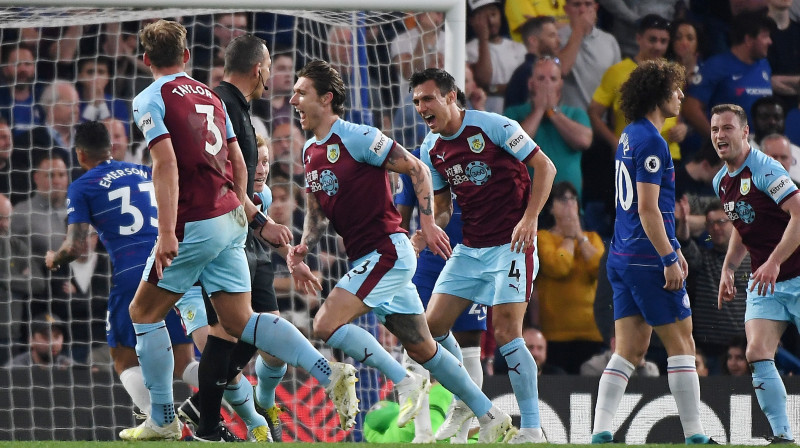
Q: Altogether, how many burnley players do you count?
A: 5